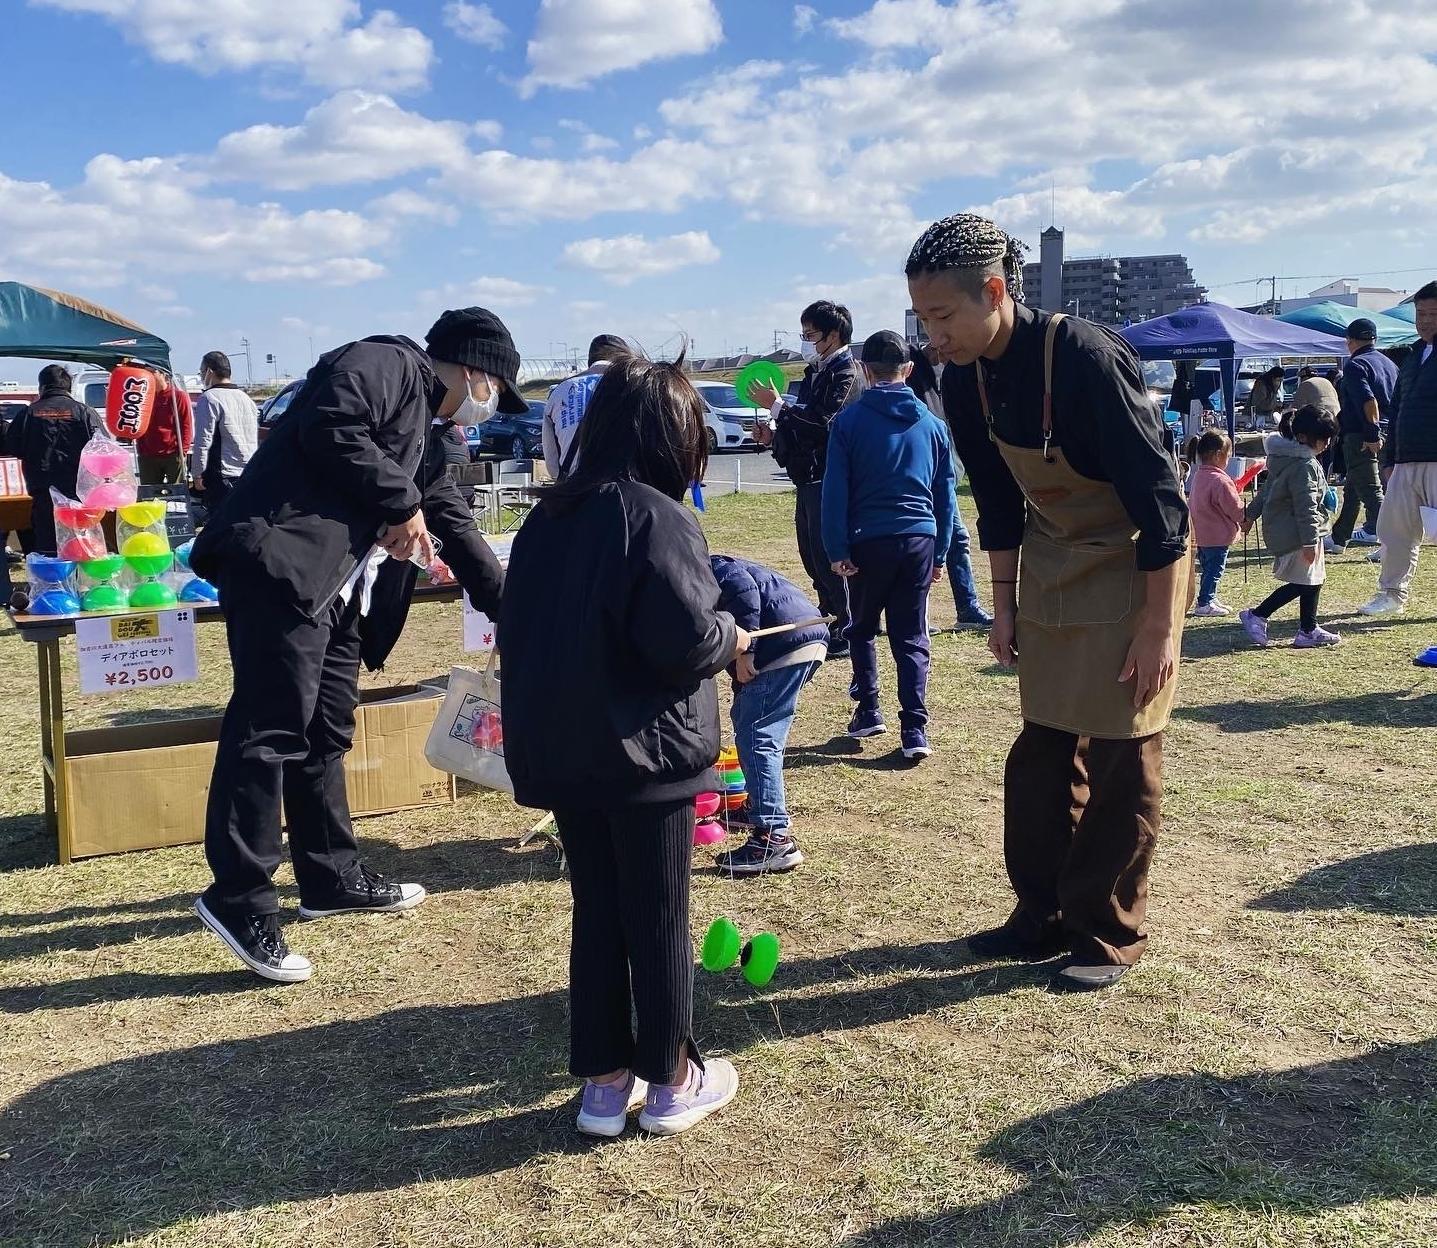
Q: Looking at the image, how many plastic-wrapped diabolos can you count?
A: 7